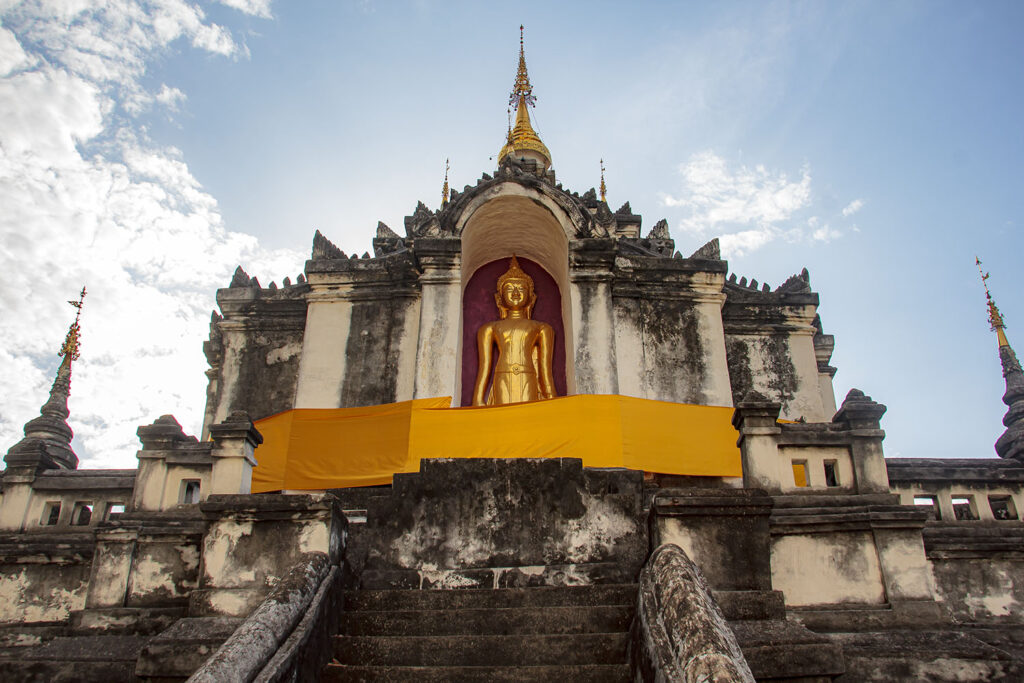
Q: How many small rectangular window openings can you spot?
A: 9